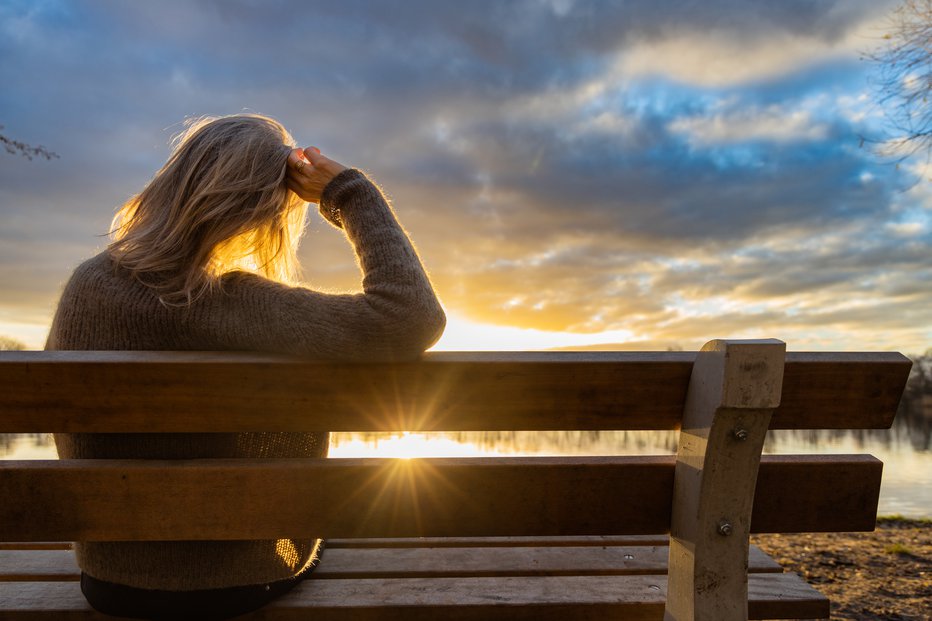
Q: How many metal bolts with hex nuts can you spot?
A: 2